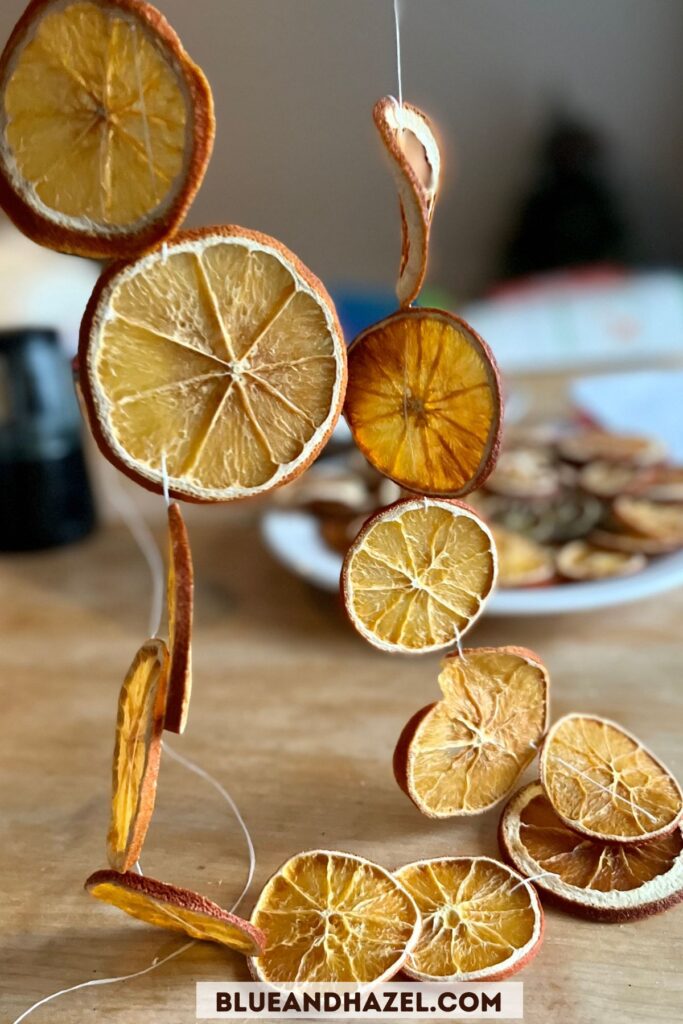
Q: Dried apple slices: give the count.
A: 0